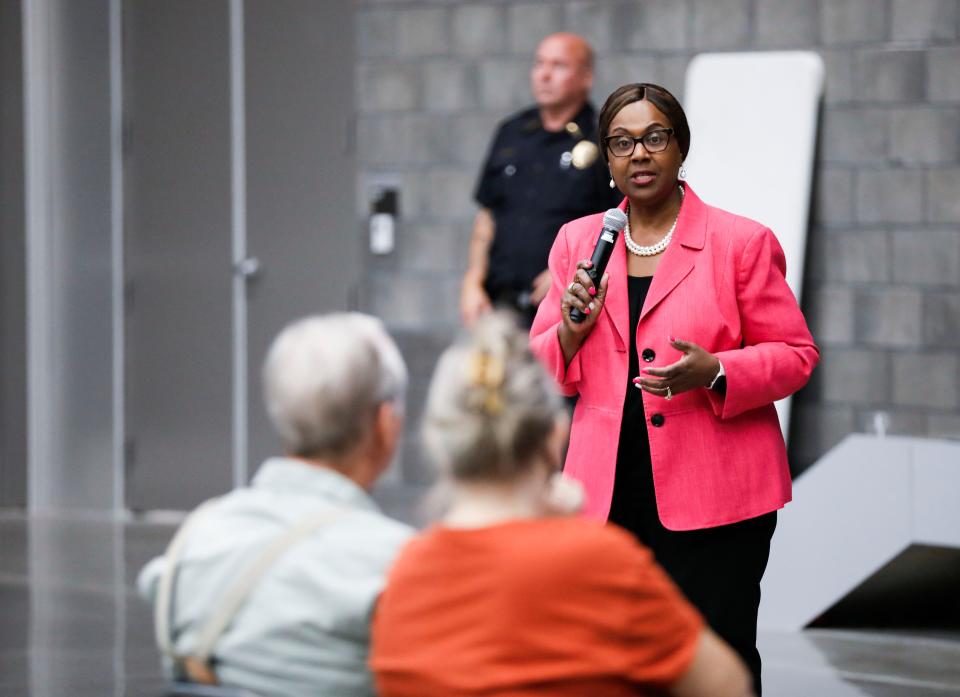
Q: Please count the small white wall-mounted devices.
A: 1